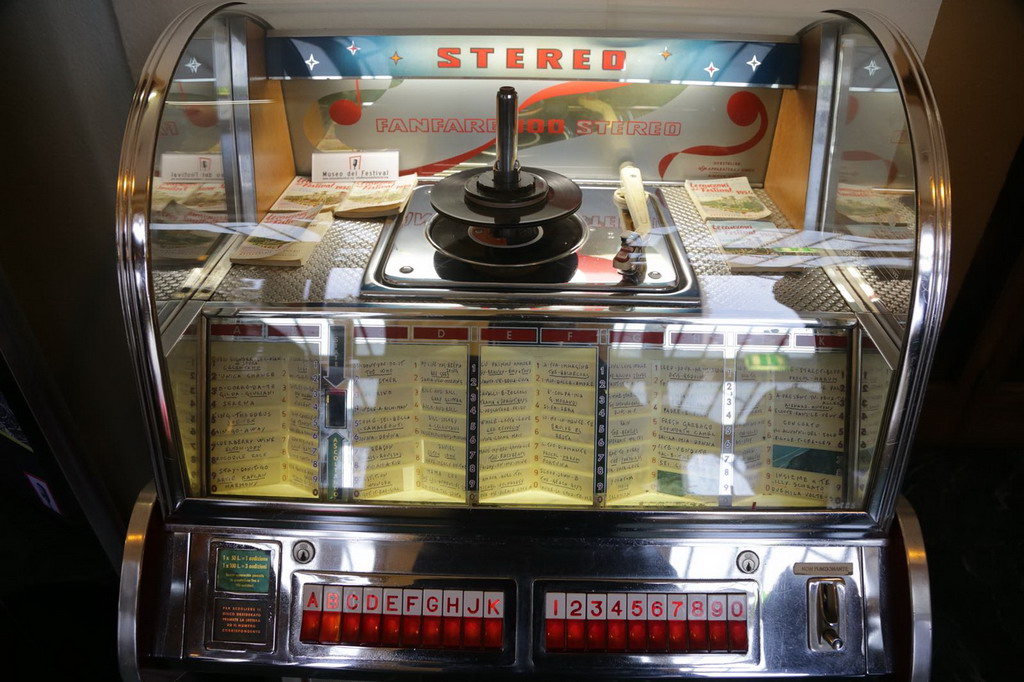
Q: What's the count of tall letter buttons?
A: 10